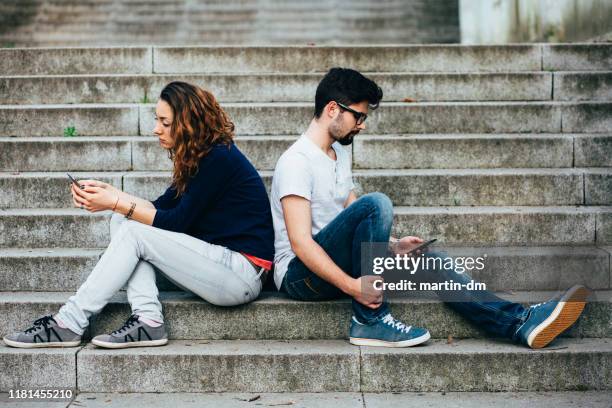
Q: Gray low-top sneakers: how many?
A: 2